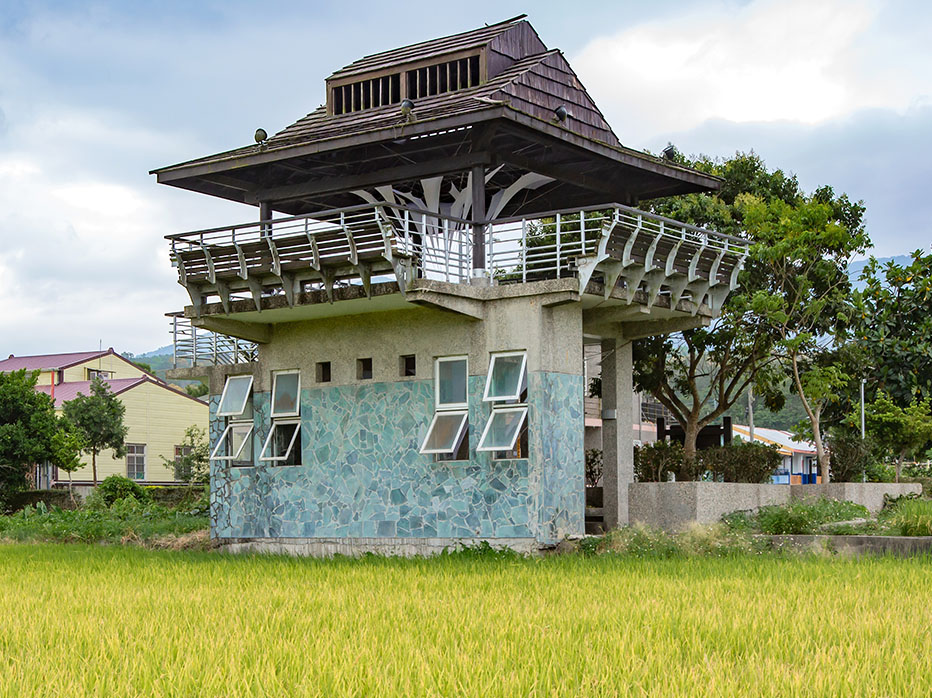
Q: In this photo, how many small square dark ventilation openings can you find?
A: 3